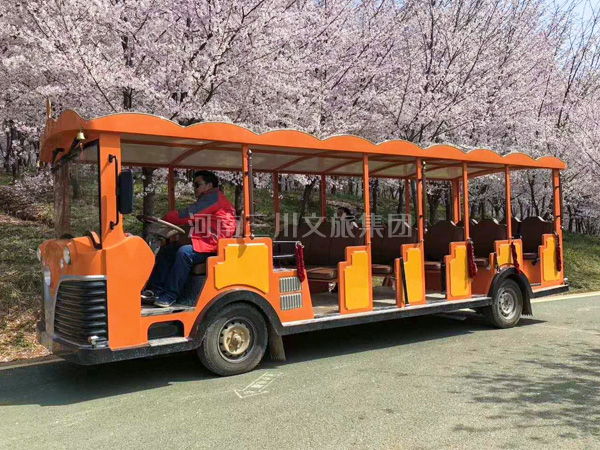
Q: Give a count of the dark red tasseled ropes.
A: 4